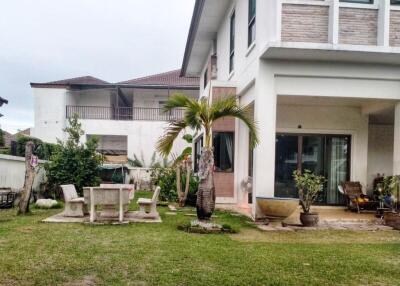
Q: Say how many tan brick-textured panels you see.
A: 3